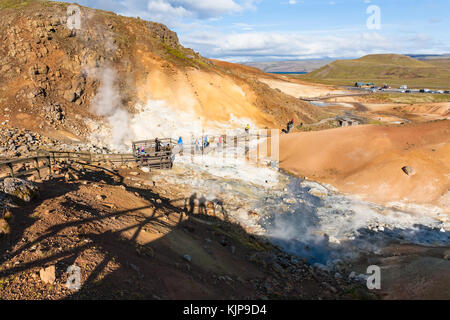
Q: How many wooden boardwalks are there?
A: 1